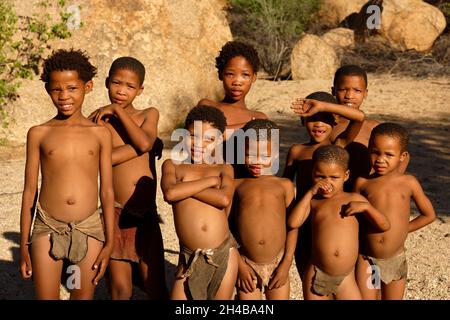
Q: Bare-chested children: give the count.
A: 9